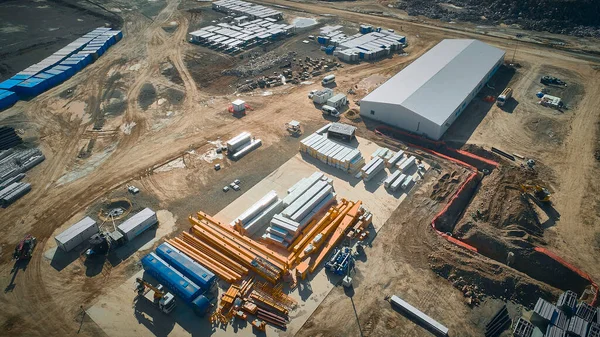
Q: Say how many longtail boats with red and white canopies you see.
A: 0